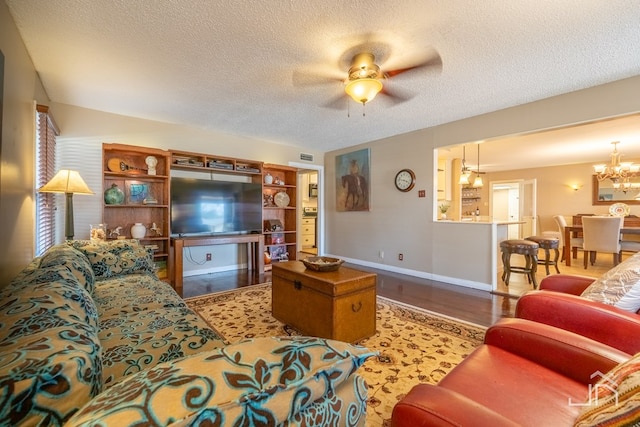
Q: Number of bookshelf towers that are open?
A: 2